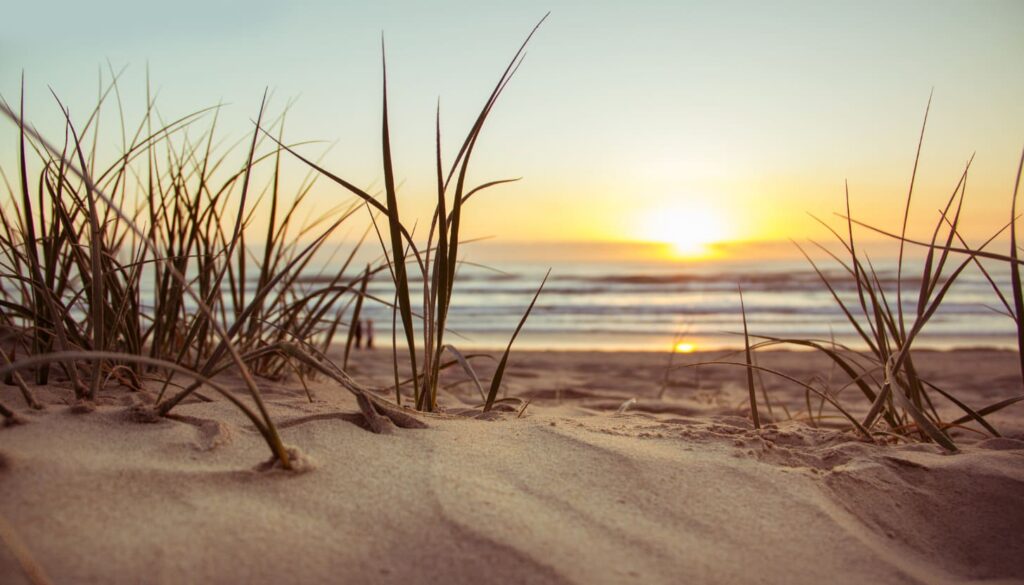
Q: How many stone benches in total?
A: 0